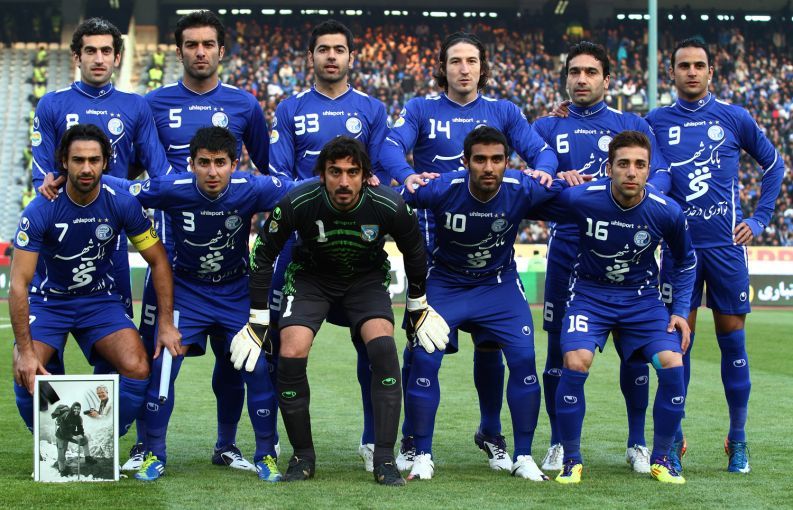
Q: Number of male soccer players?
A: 11